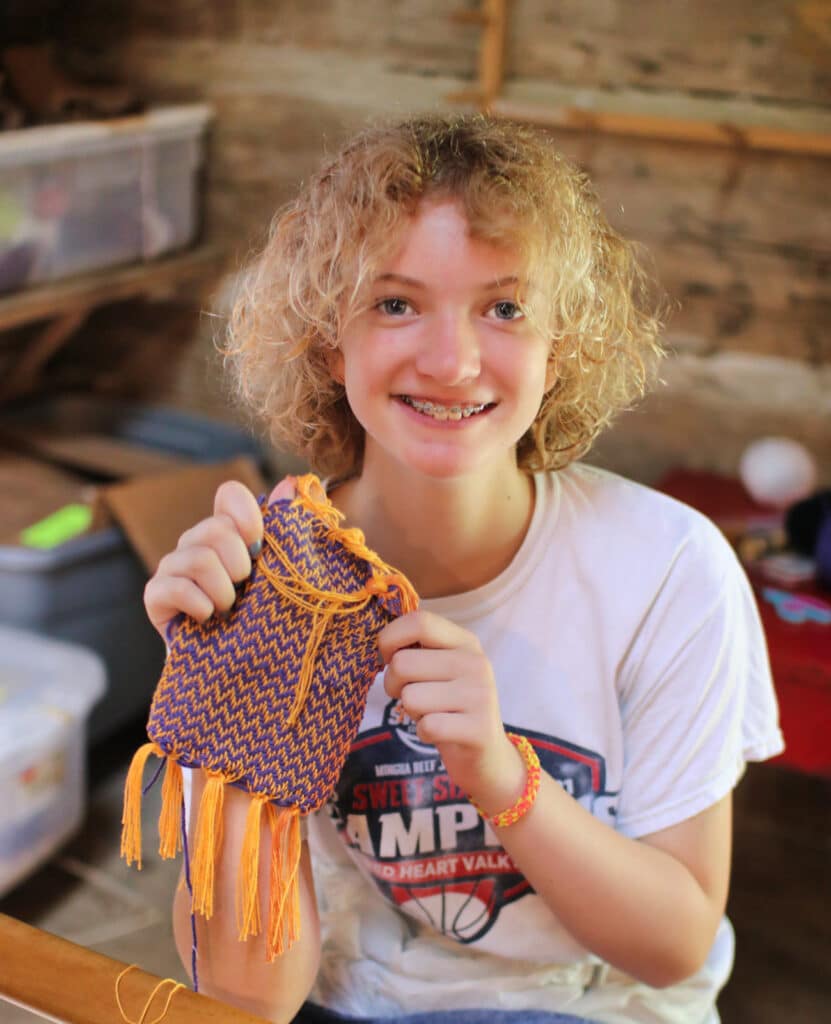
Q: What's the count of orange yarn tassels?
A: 5